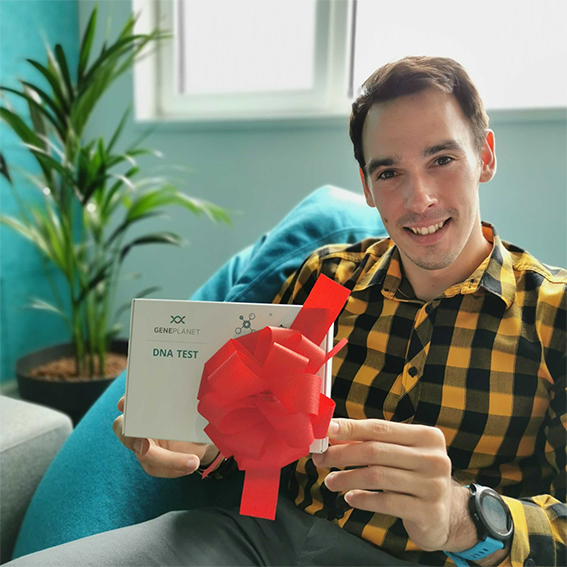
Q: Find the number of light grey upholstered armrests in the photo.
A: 1